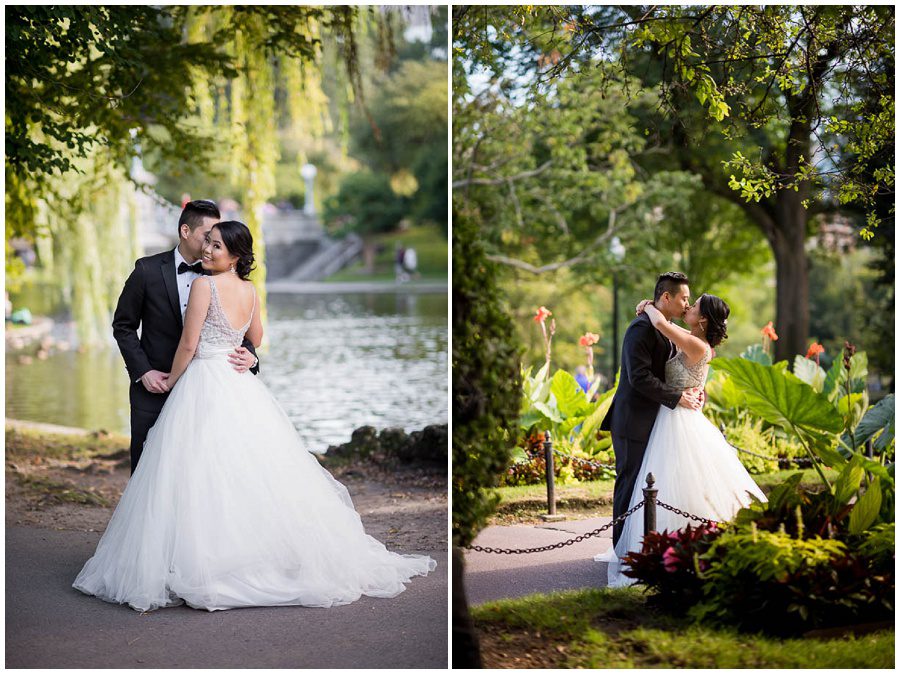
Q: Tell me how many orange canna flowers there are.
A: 4